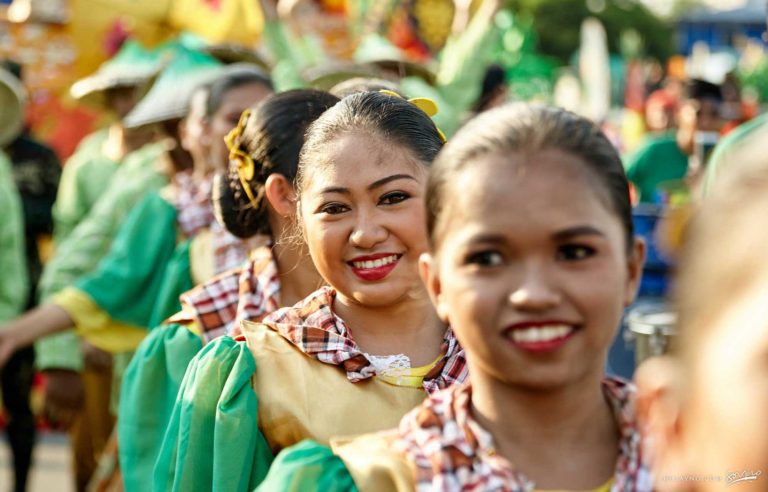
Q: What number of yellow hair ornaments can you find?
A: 2